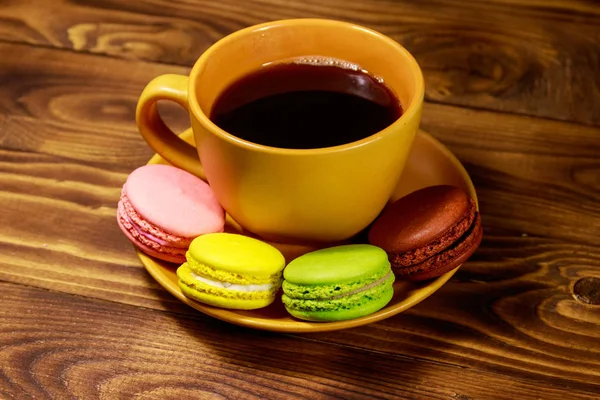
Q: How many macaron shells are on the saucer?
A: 8